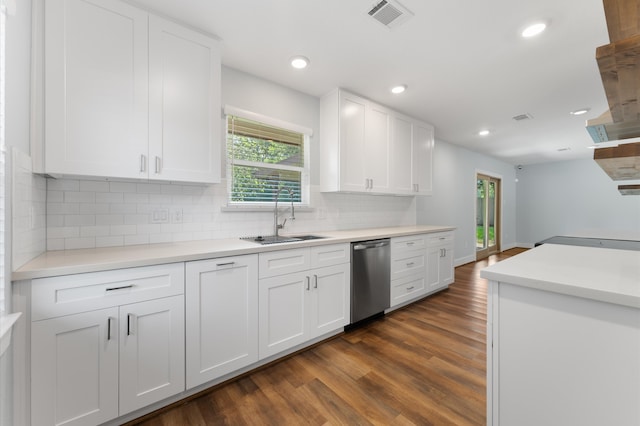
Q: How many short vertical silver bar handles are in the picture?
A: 12